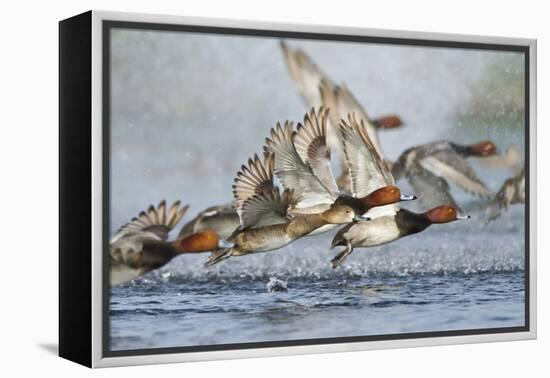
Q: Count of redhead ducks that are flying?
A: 5